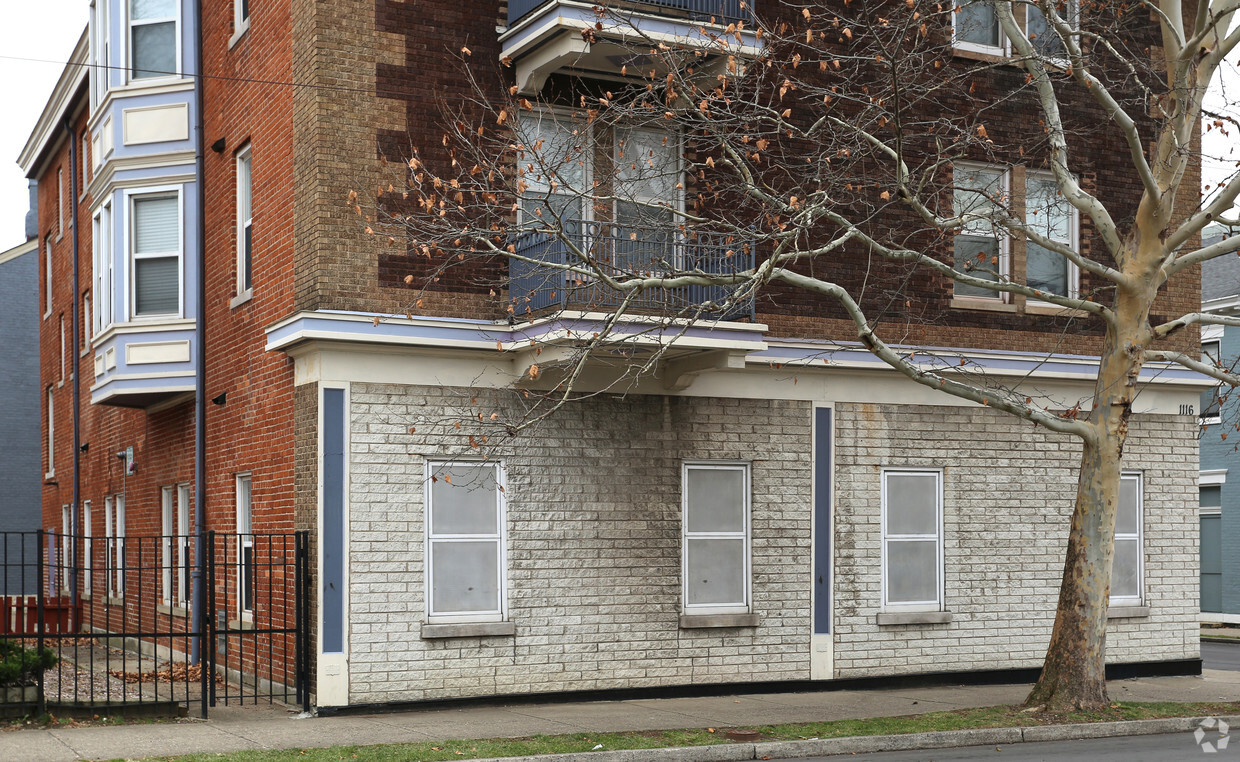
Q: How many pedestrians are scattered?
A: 0